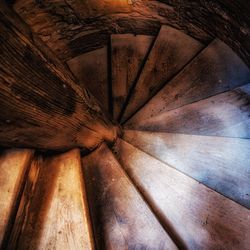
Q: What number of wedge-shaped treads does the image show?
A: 10